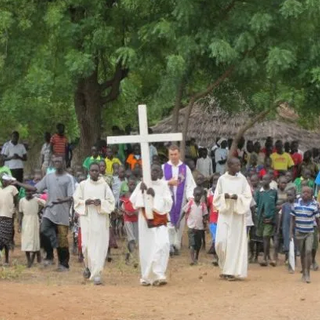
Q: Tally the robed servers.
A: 3